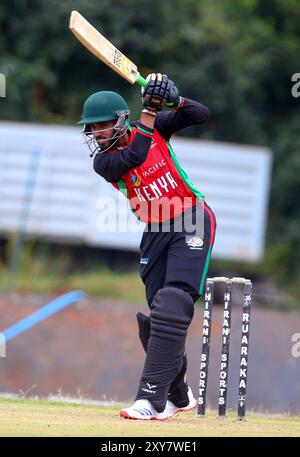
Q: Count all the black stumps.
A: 3